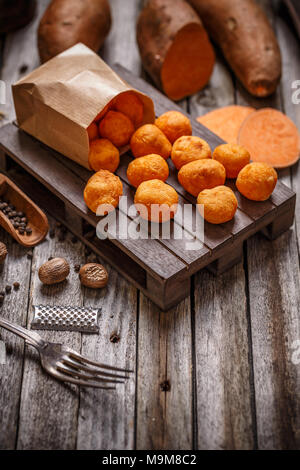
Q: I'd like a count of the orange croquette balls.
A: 14